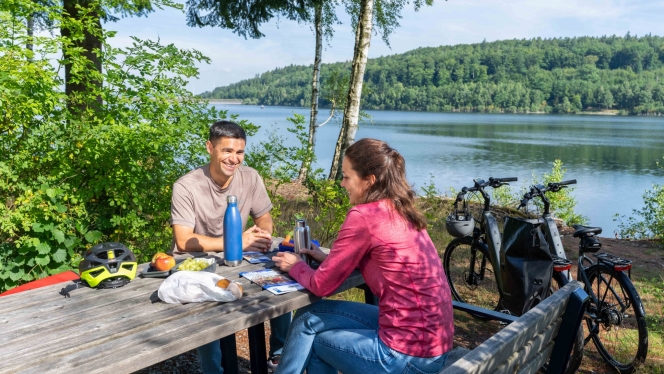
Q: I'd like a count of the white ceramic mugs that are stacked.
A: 0